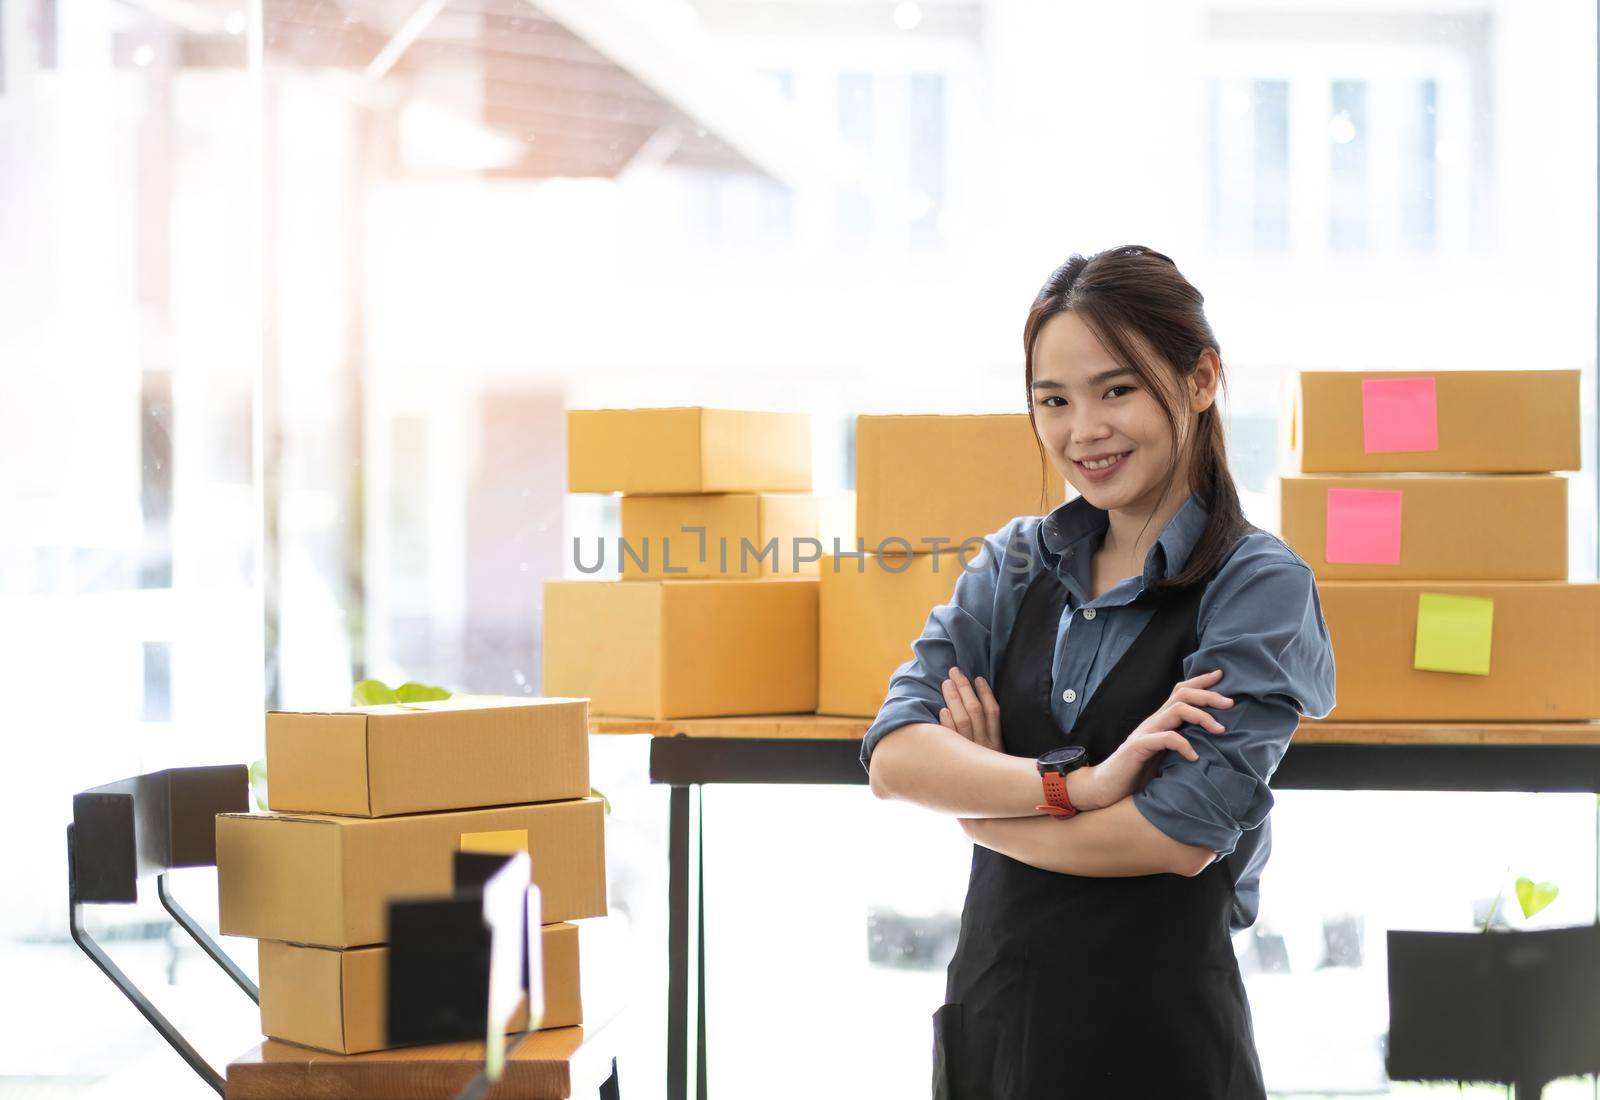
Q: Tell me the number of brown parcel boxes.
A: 11